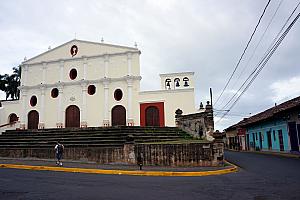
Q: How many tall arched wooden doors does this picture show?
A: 4